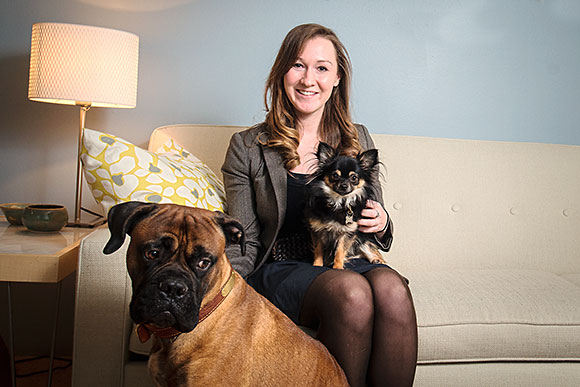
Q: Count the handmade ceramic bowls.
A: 2